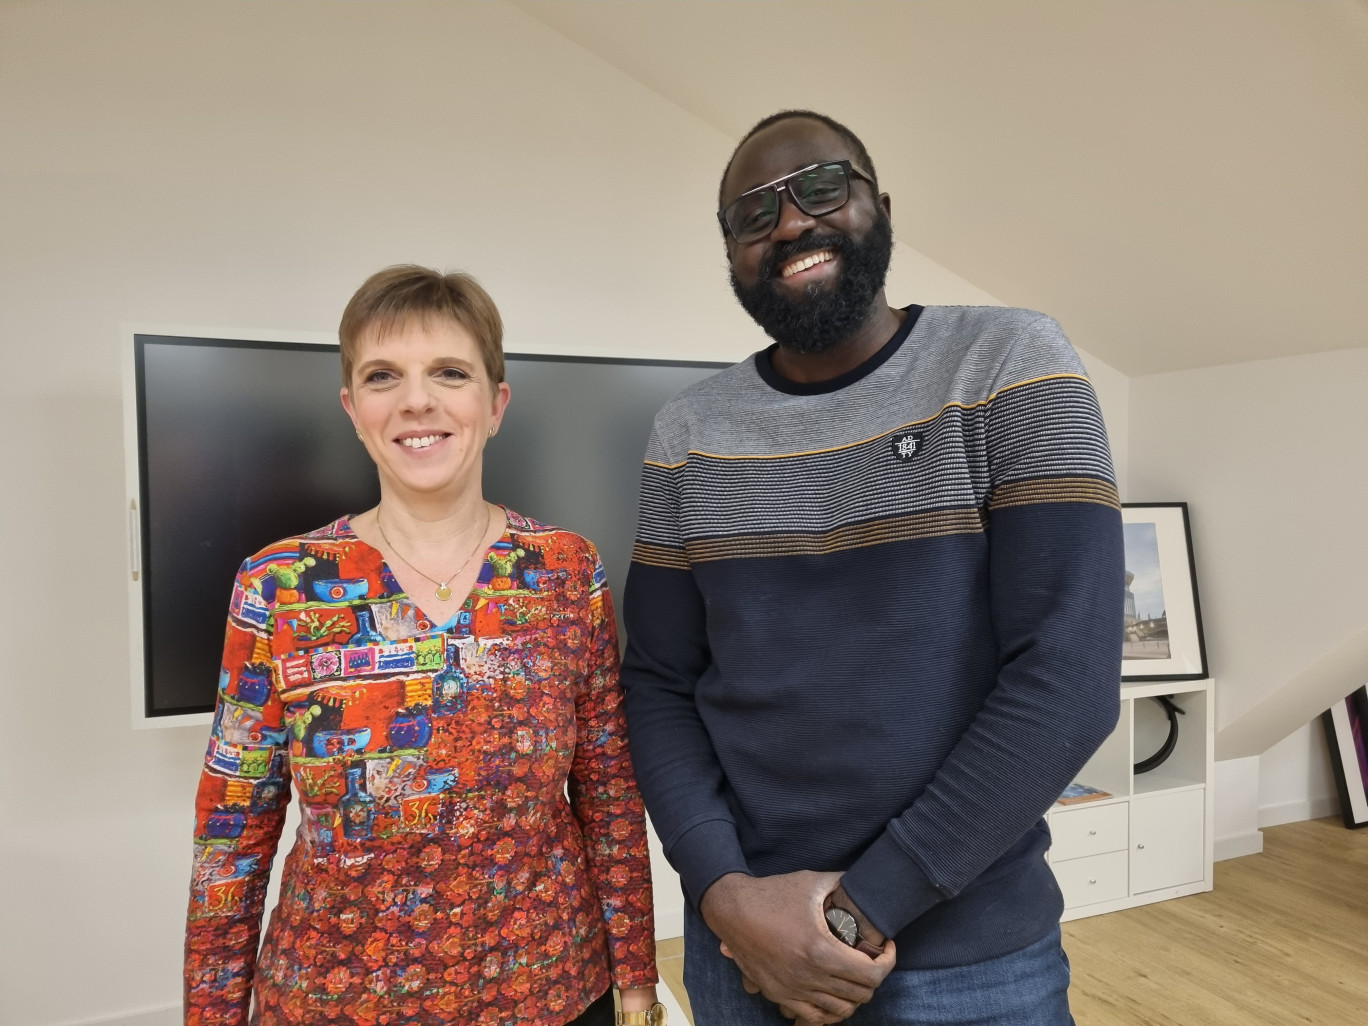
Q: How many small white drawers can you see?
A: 2